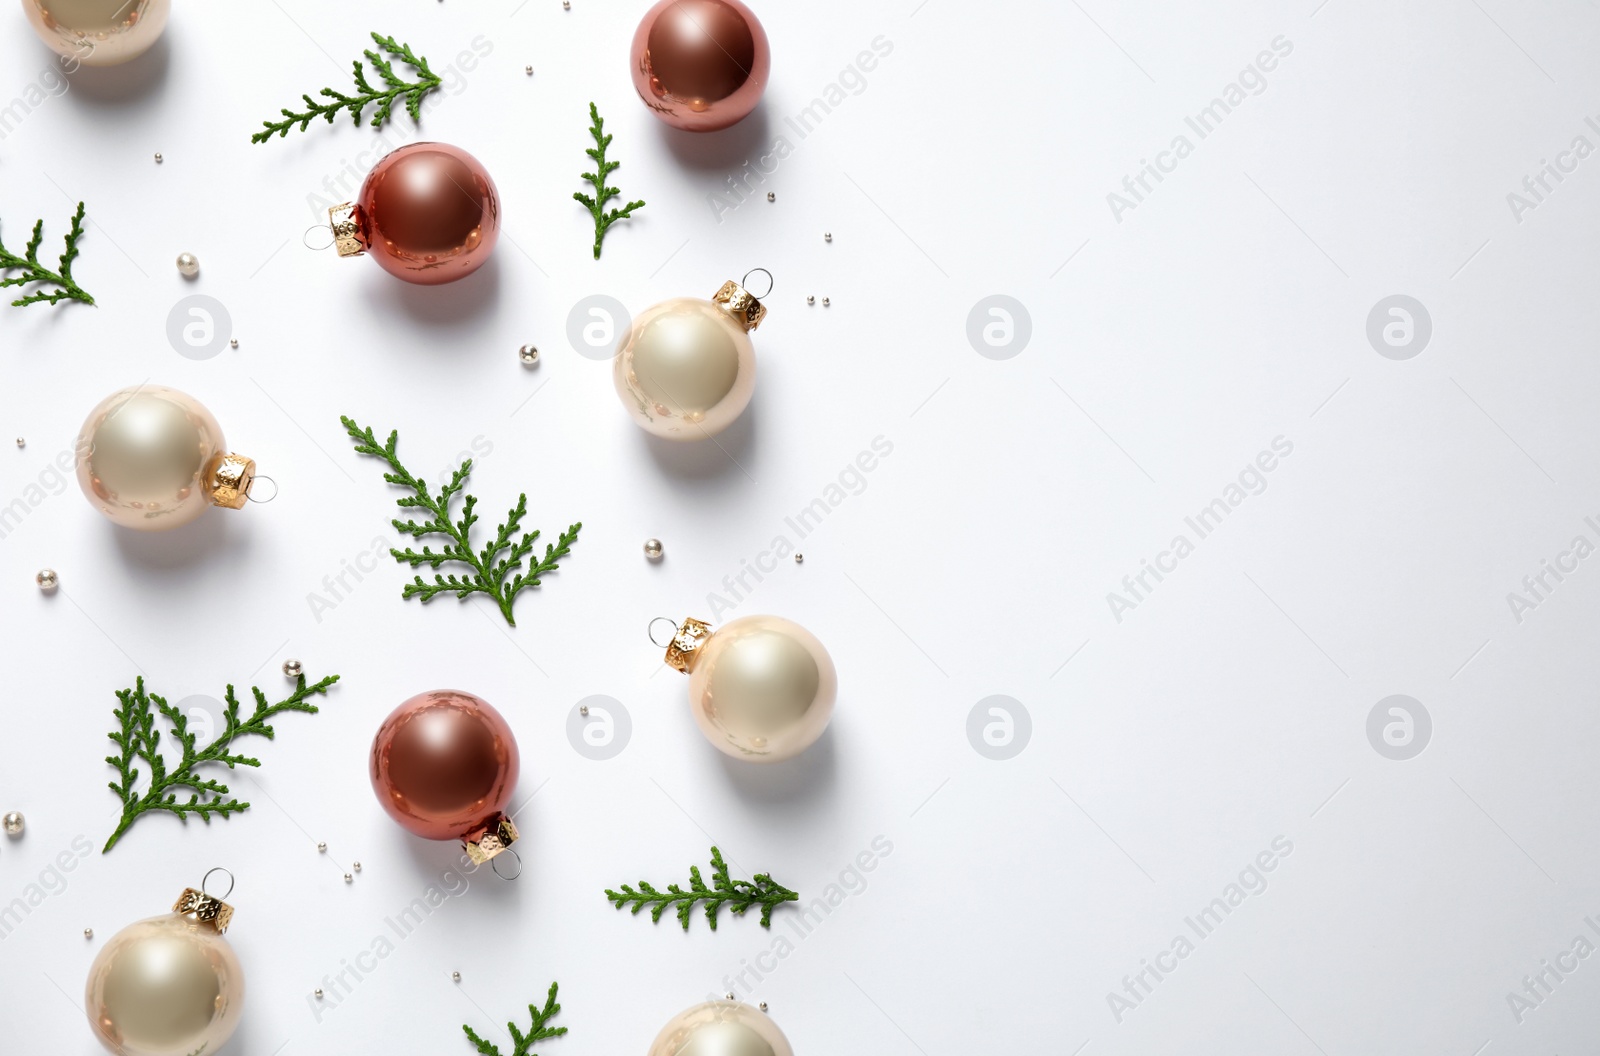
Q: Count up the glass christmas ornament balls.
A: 9